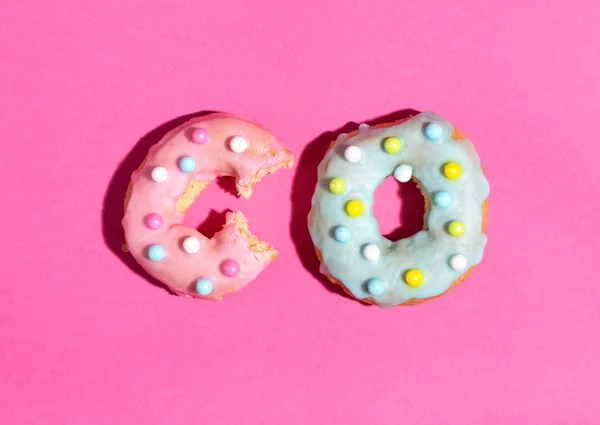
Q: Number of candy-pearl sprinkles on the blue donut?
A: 14